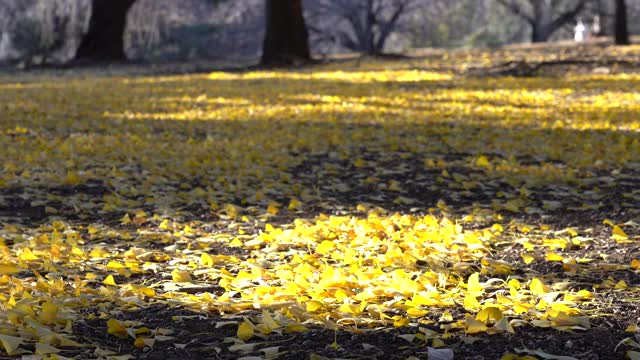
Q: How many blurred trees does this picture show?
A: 5